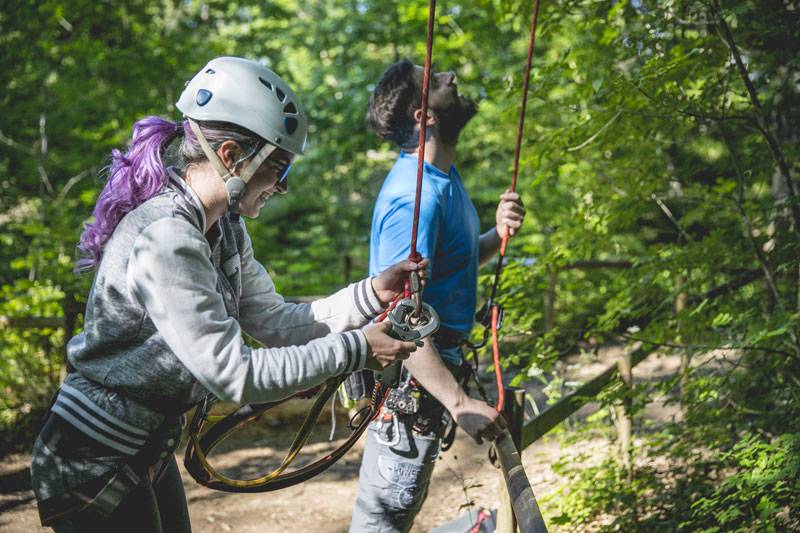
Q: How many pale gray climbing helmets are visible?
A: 1